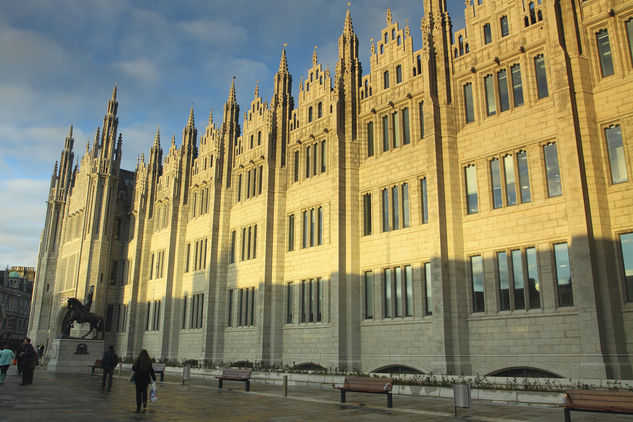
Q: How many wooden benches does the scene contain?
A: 5